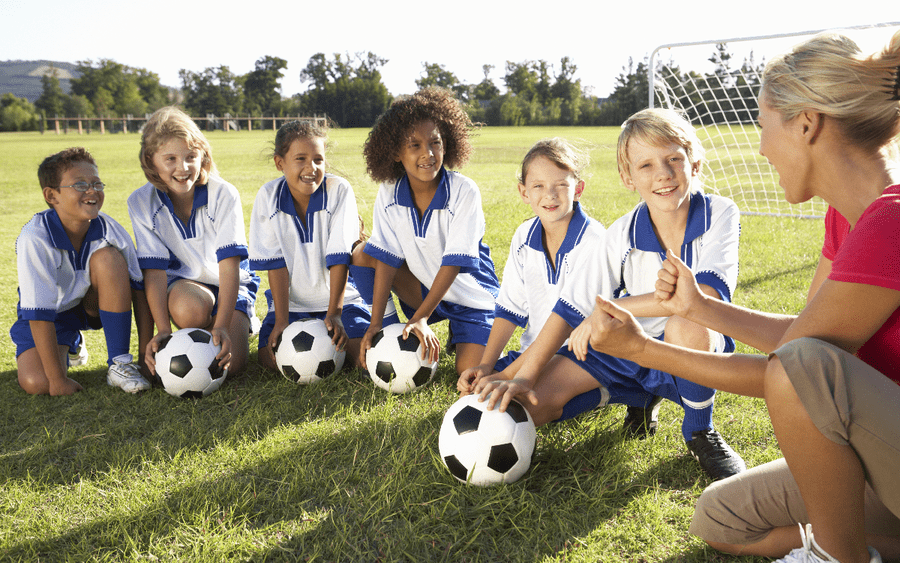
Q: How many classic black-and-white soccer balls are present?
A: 4